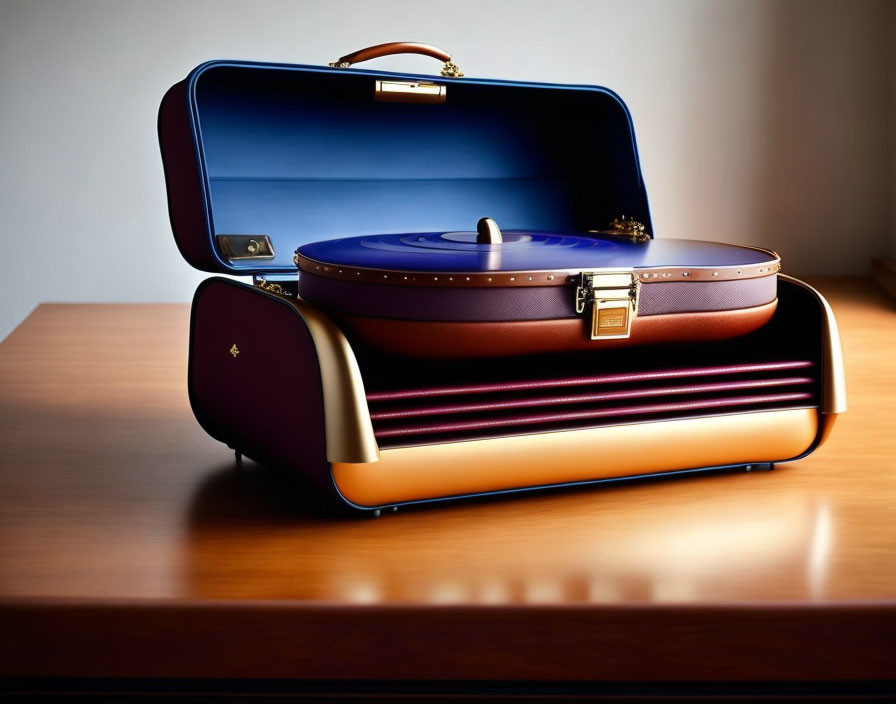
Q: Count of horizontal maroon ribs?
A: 3